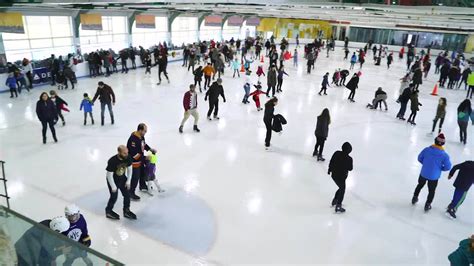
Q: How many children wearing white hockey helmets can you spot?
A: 2